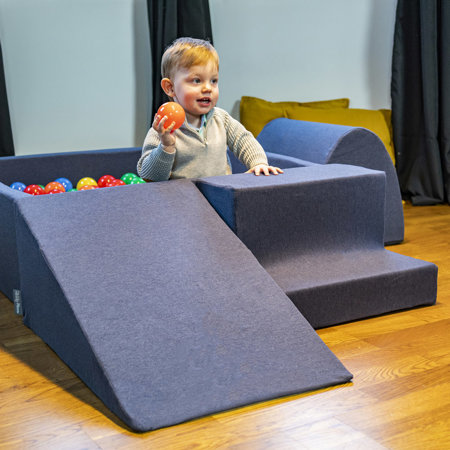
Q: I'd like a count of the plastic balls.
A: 14